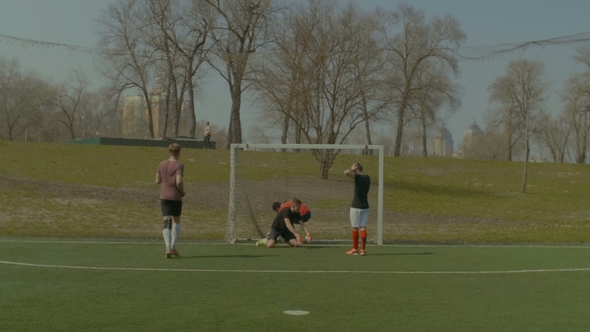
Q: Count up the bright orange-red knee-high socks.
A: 2